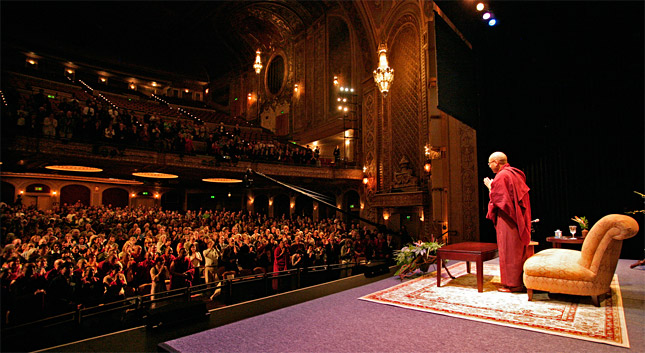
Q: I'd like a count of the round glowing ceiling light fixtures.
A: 3